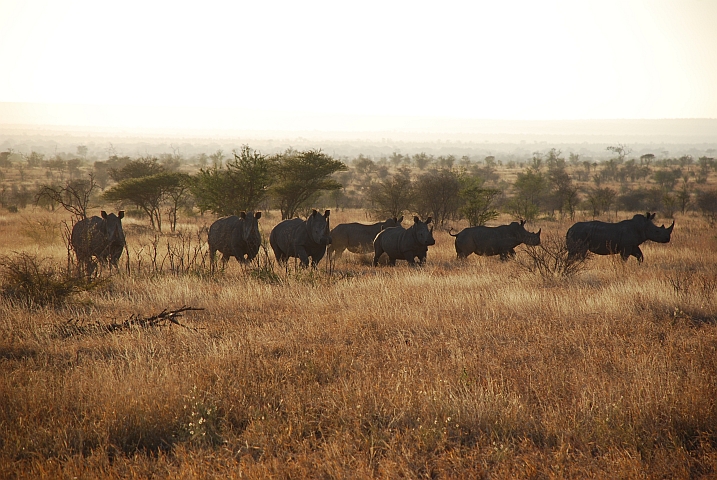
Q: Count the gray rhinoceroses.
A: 7